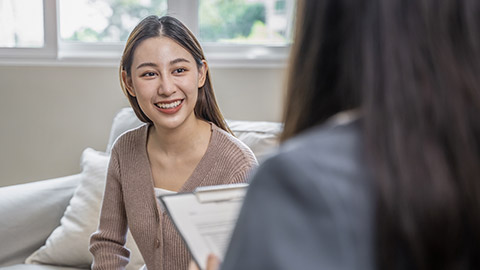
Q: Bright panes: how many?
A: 3